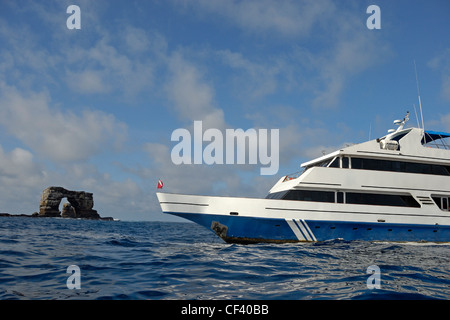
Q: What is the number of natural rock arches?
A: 1